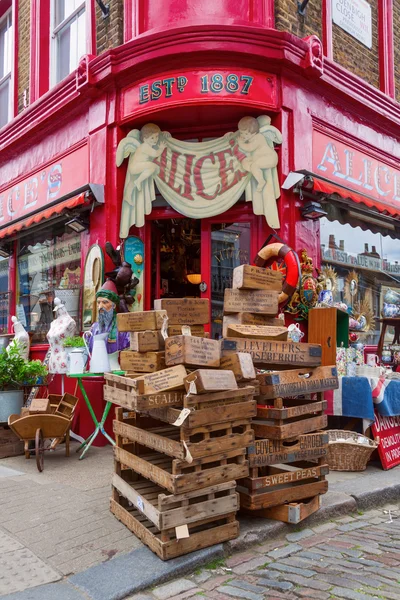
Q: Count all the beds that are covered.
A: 0